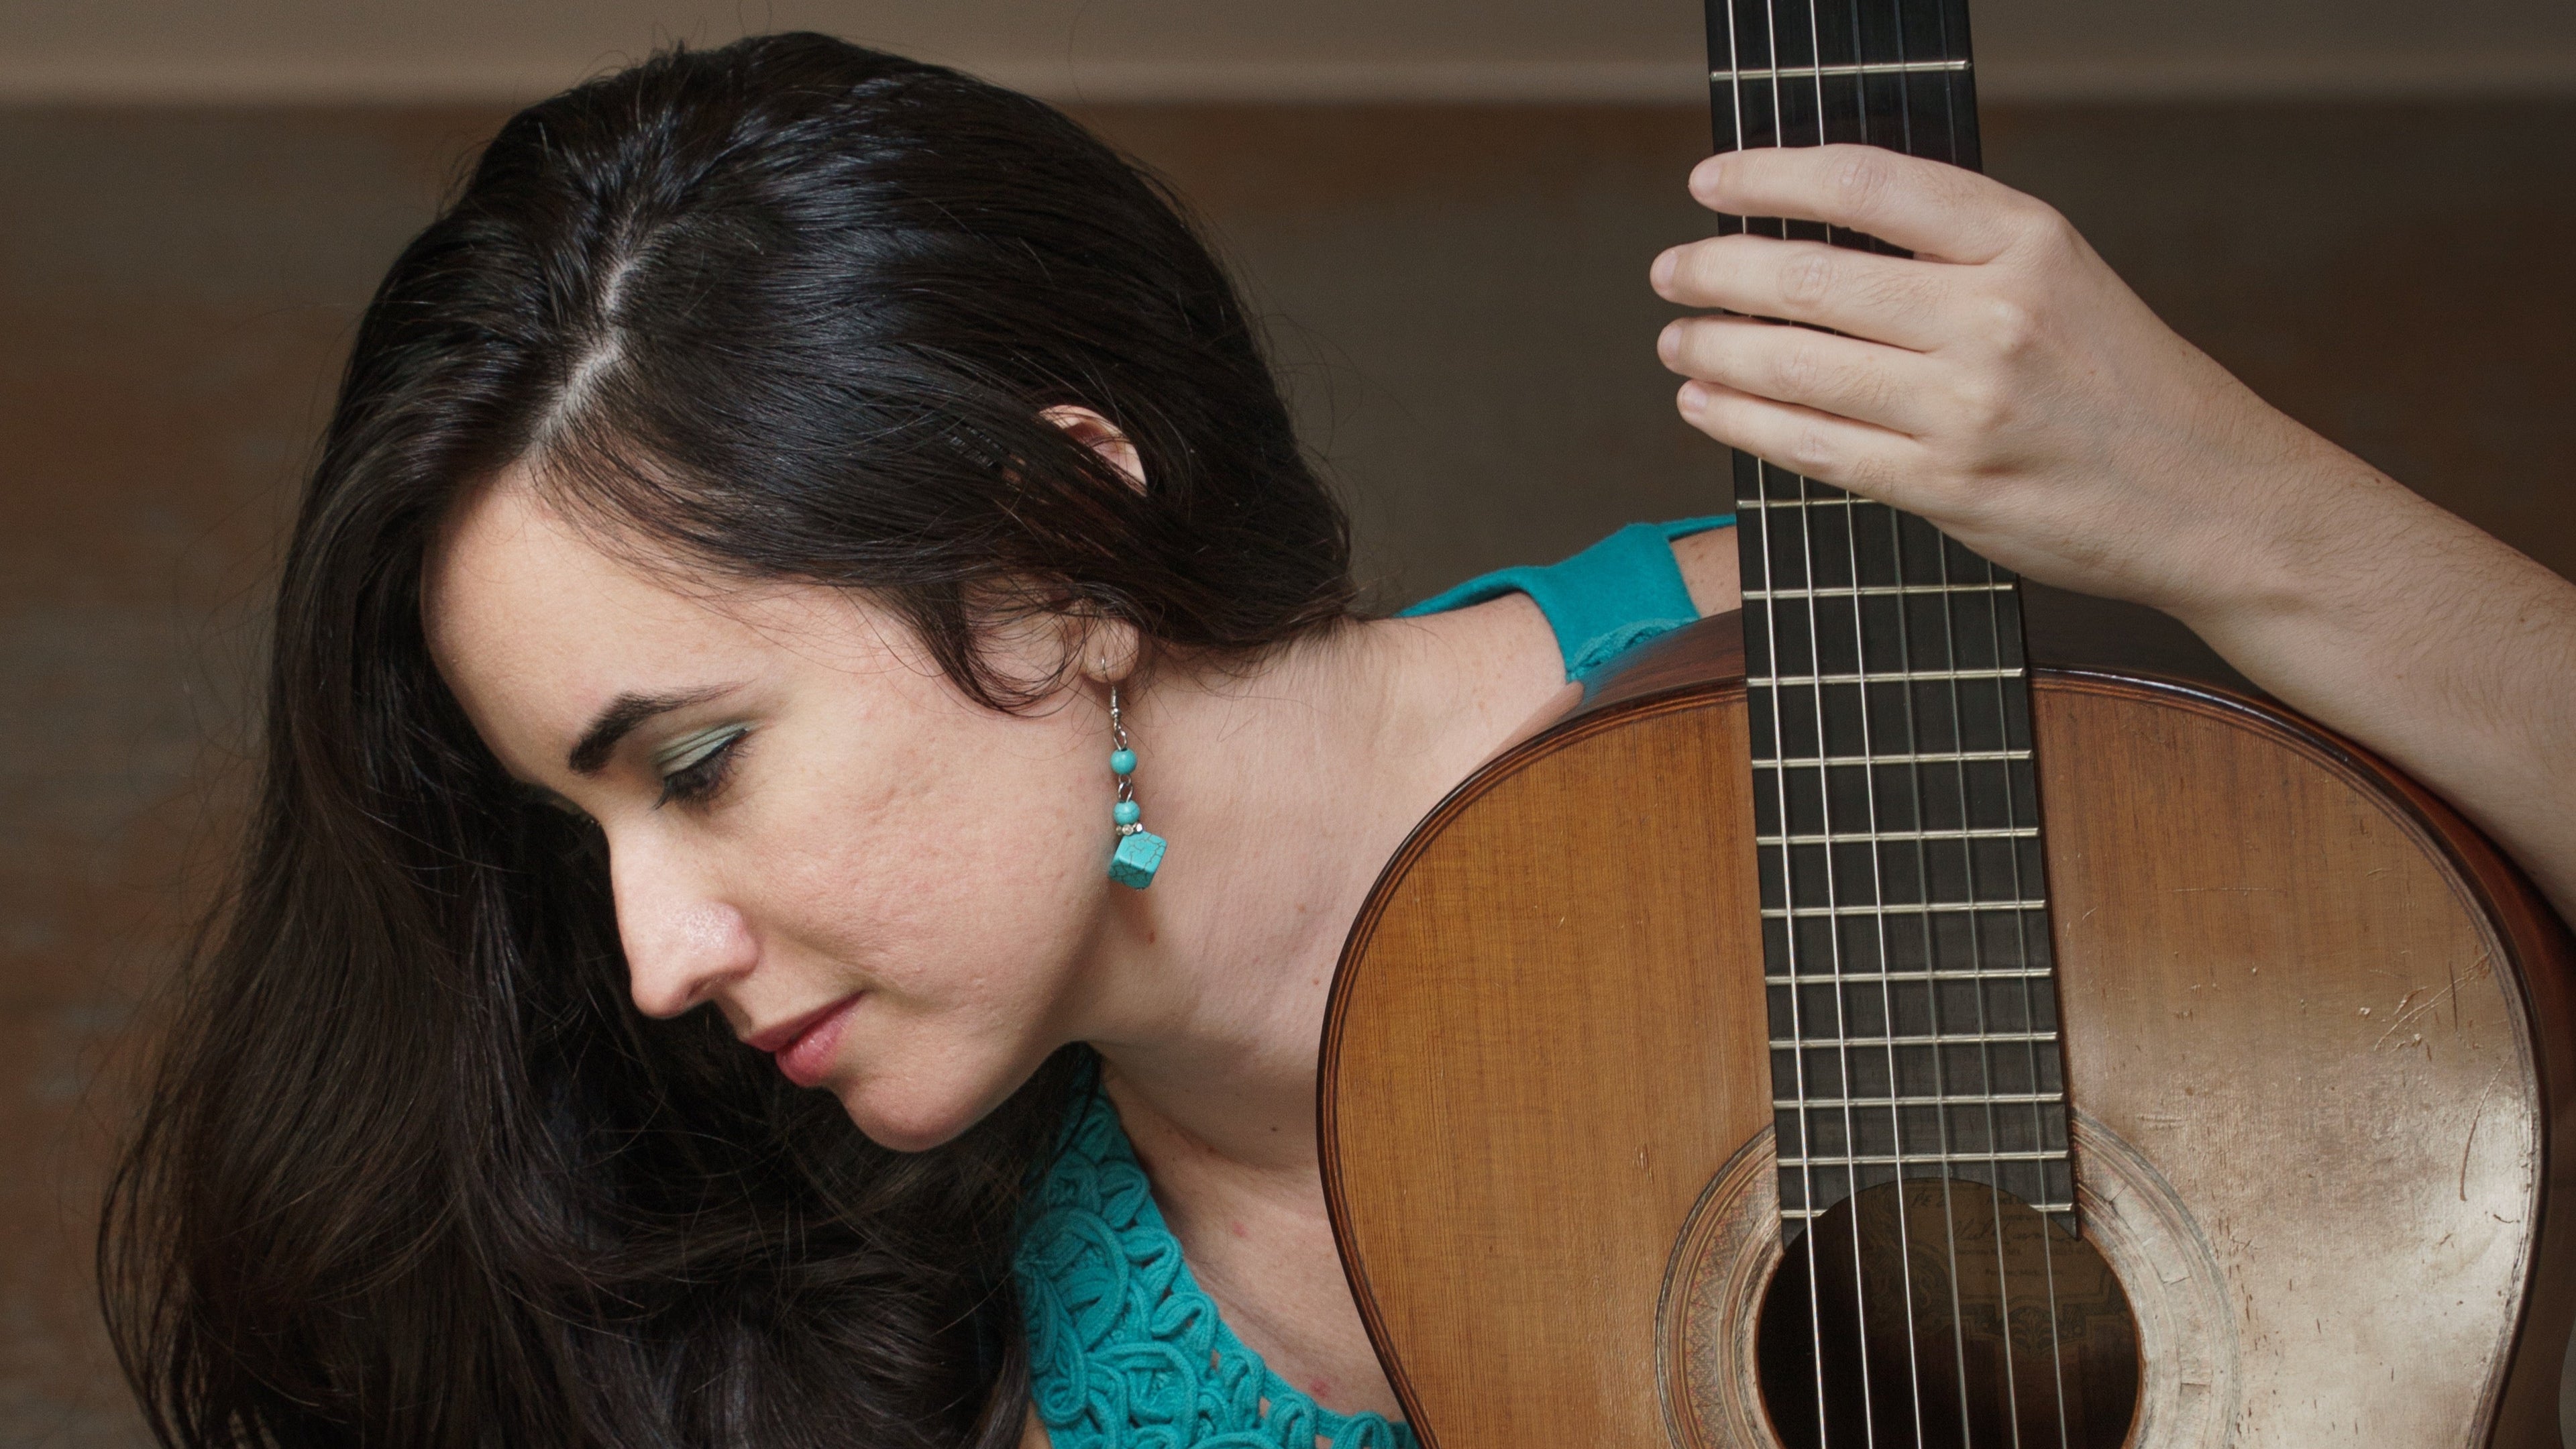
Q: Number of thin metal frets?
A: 12